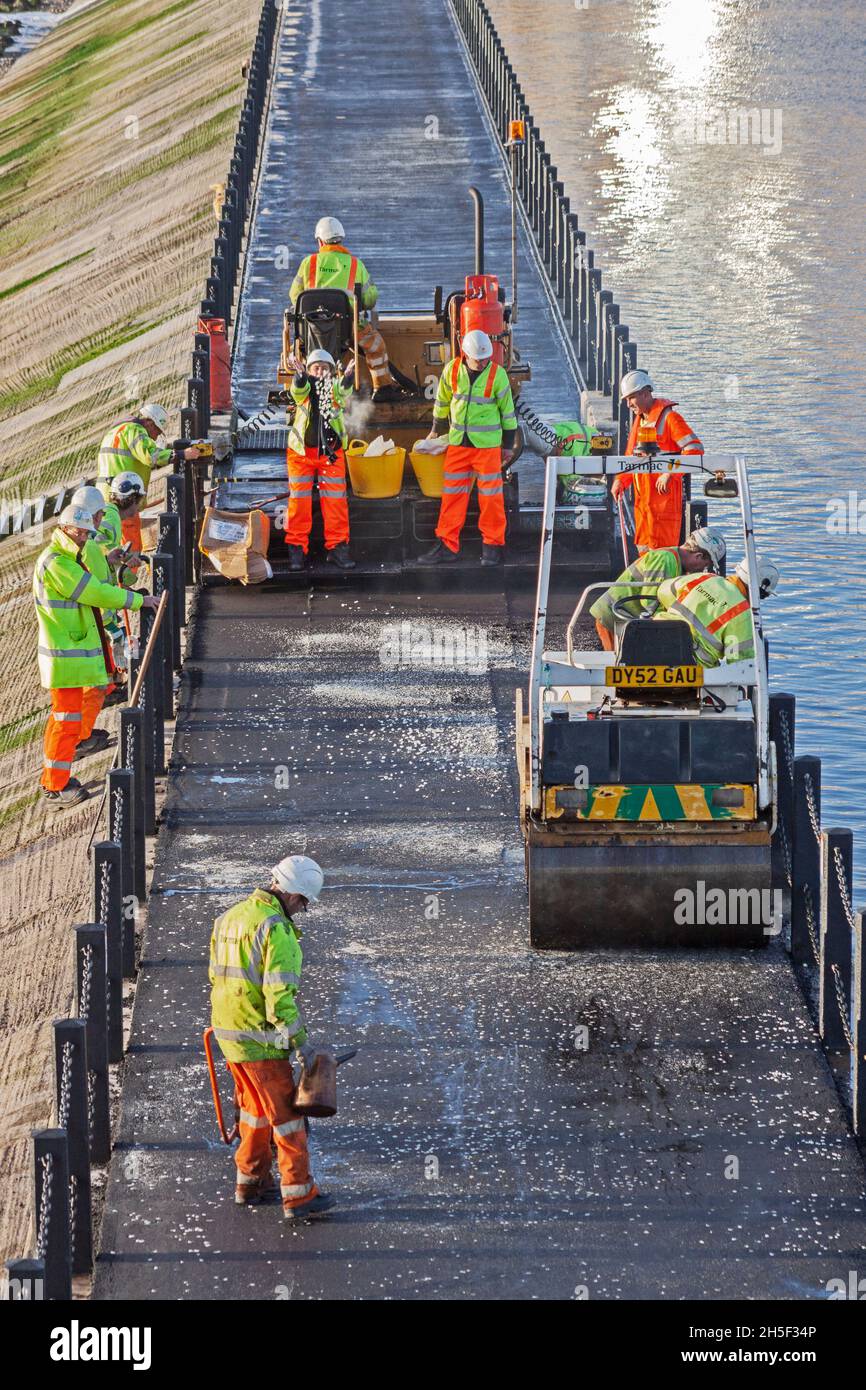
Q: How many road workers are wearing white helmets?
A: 11